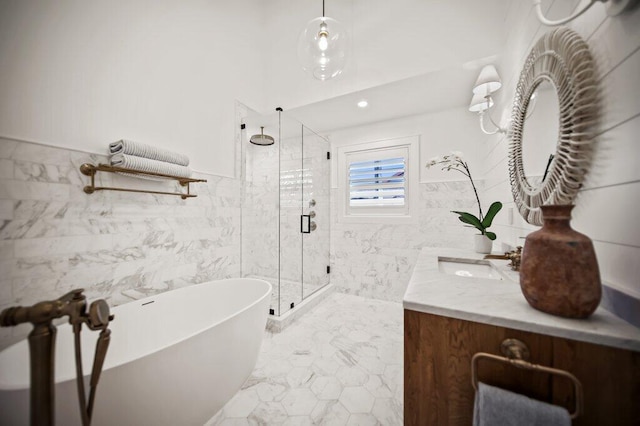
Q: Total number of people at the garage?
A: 0